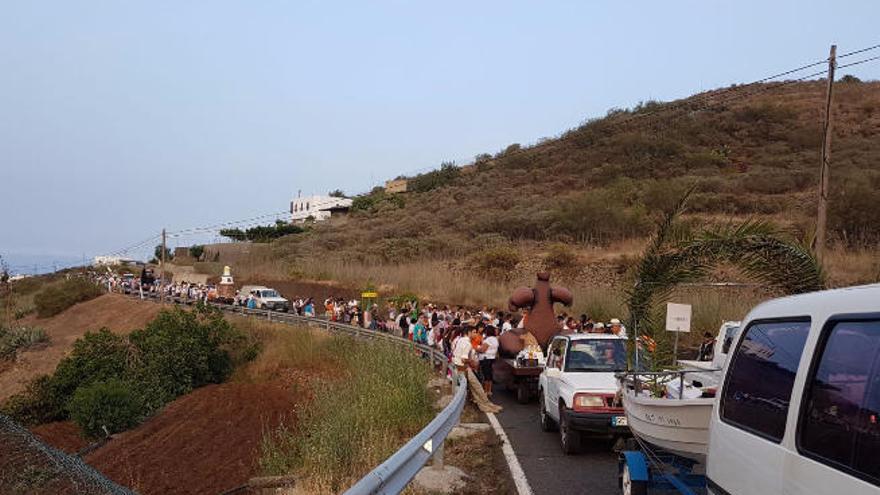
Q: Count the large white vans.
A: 1